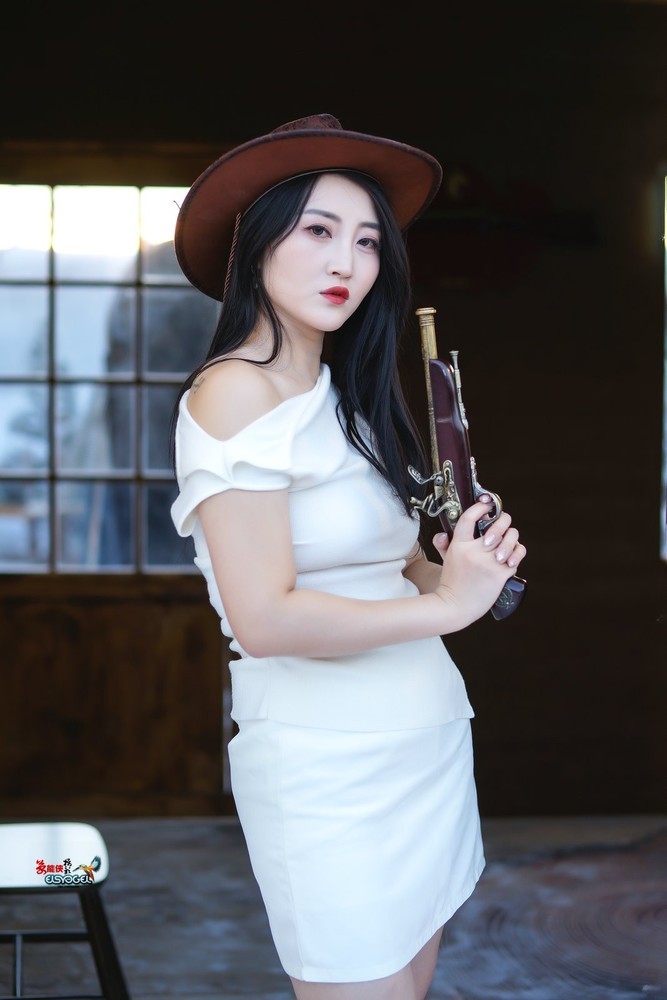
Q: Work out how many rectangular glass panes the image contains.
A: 12